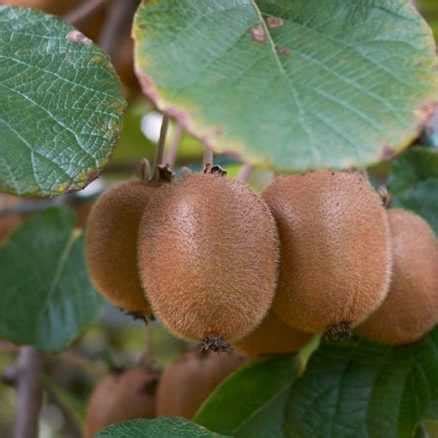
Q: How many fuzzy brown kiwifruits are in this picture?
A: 7